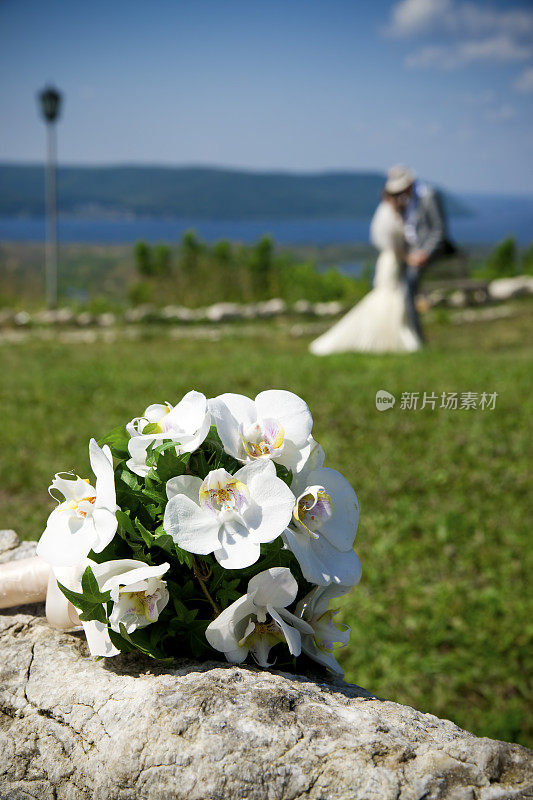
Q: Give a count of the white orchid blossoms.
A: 8